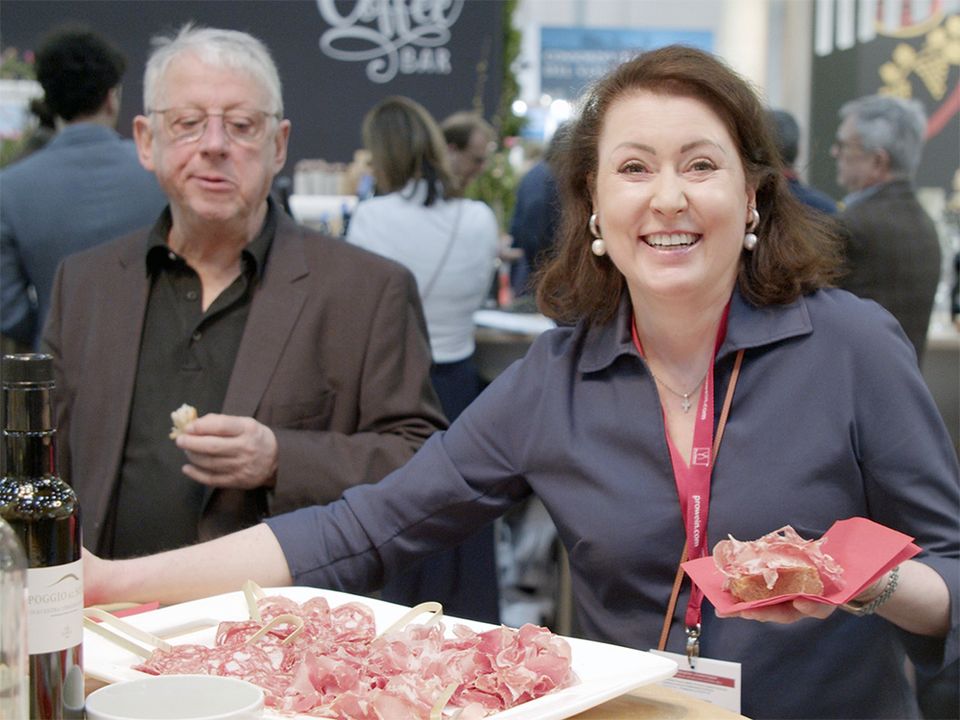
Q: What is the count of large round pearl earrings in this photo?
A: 2